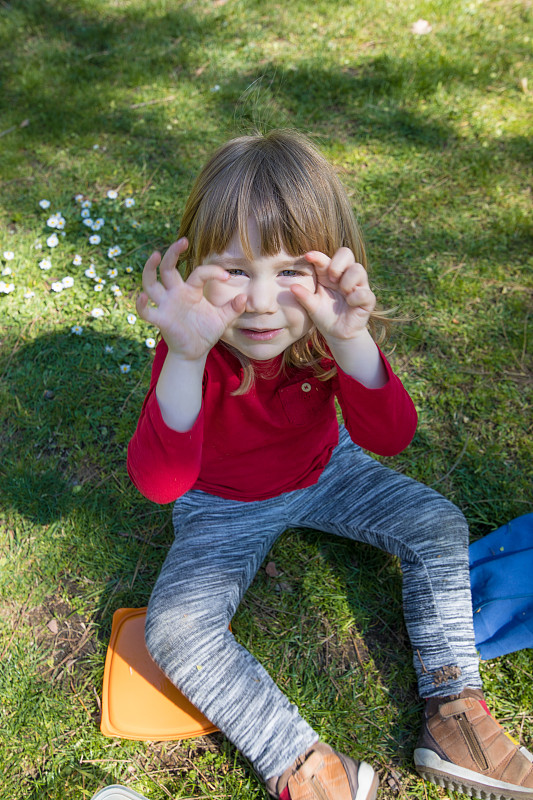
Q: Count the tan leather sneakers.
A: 2